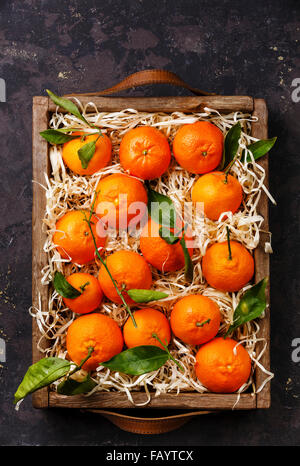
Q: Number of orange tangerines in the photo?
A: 14